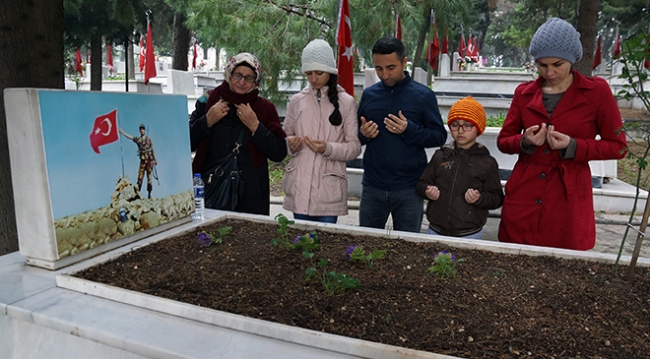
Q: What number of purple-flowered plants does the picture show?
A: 4